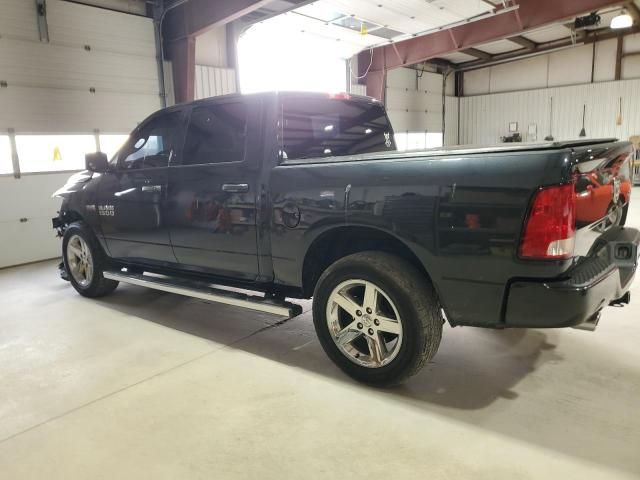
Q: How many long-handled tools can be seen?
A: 3